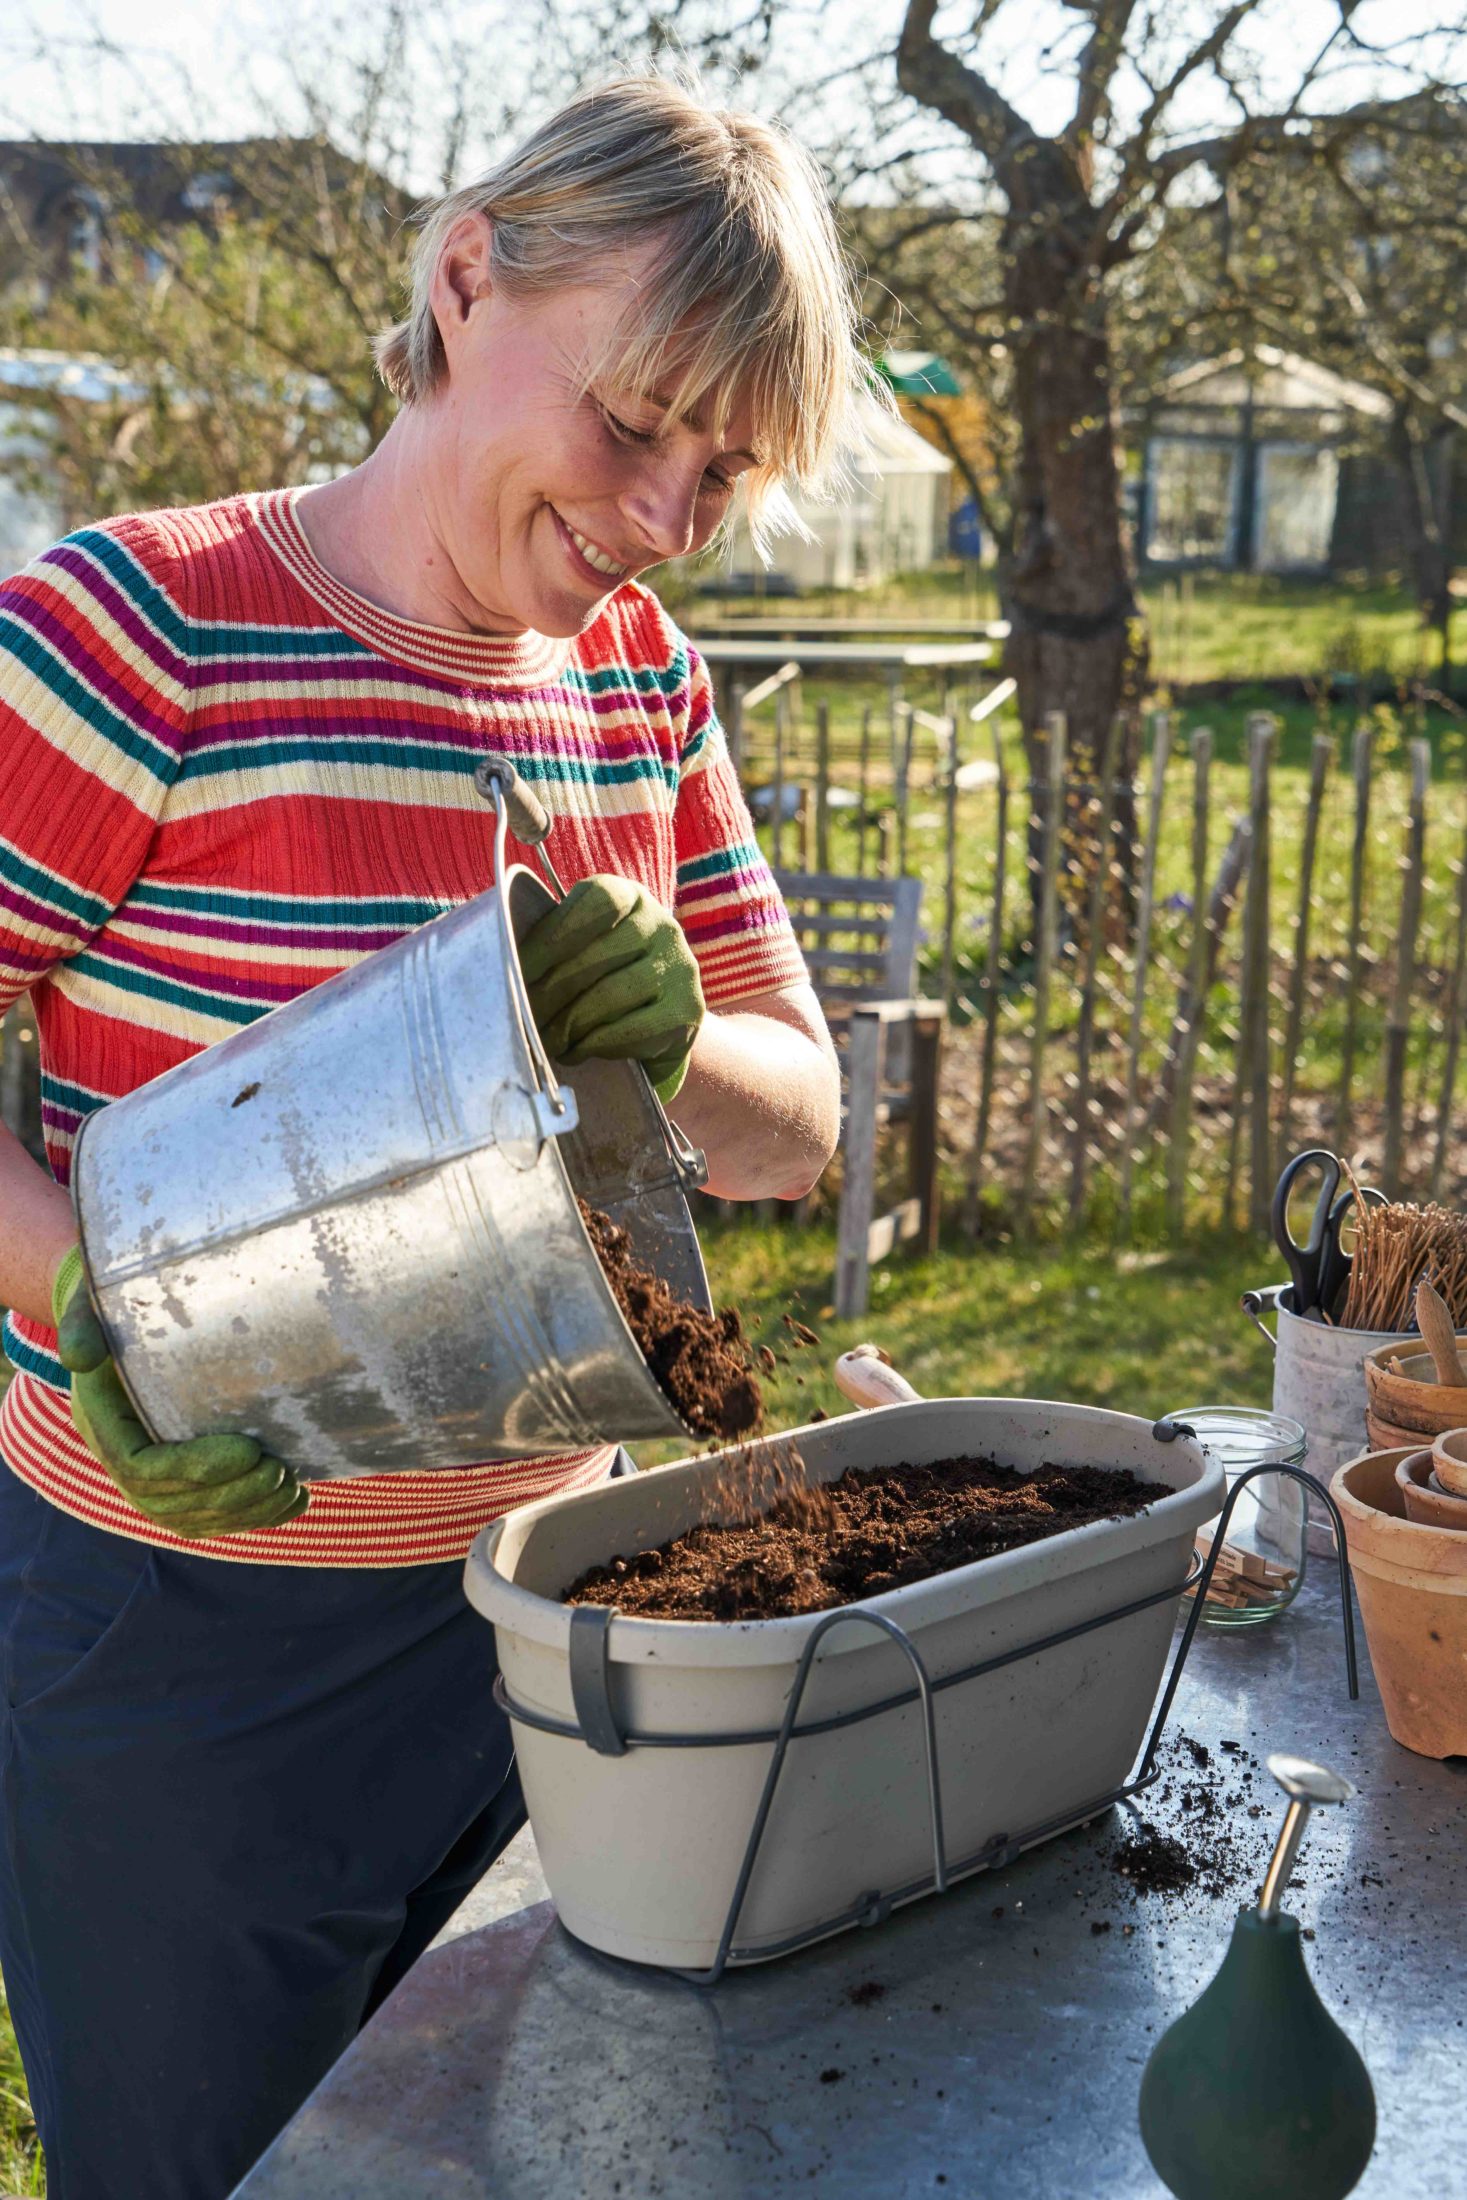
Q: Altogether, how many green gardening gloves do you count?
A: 2